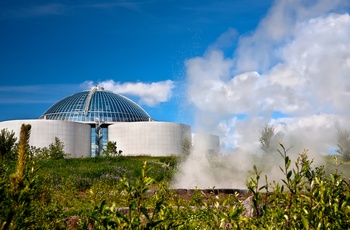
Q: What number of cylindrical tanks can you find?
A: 3